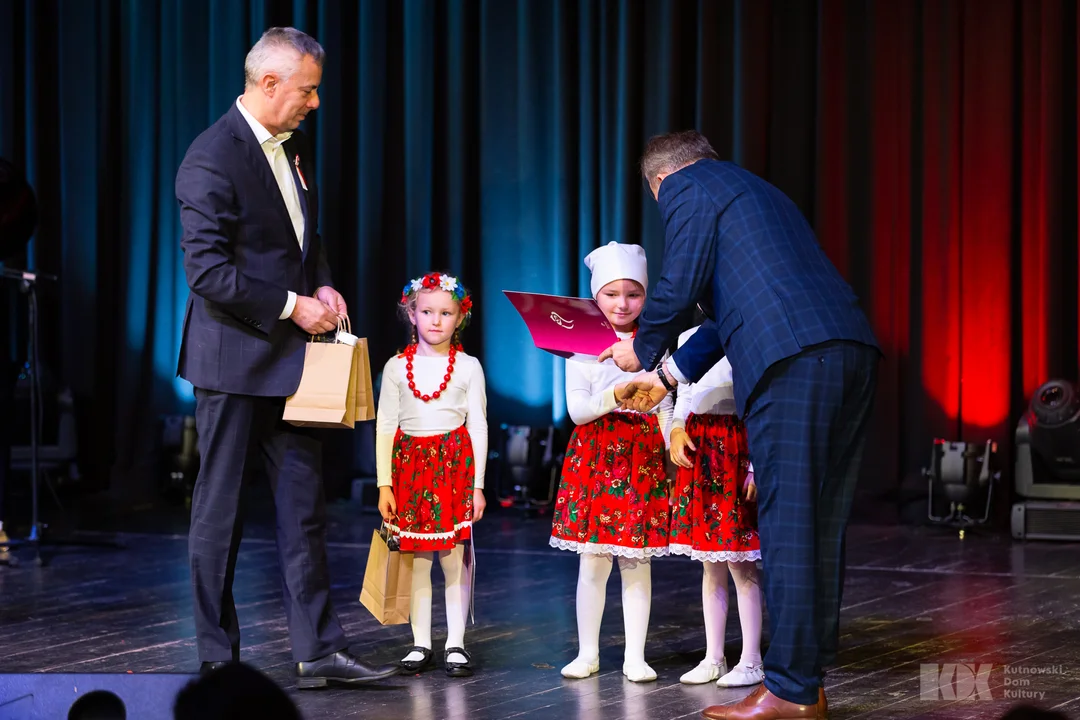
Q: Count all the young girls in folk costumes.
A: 3